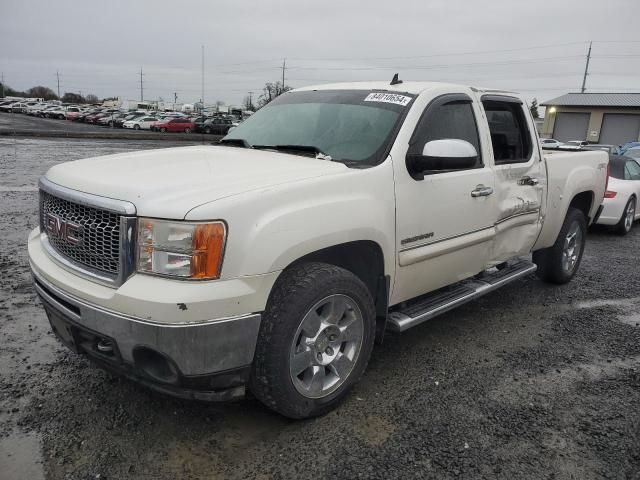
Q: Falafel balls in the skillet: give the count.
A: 0